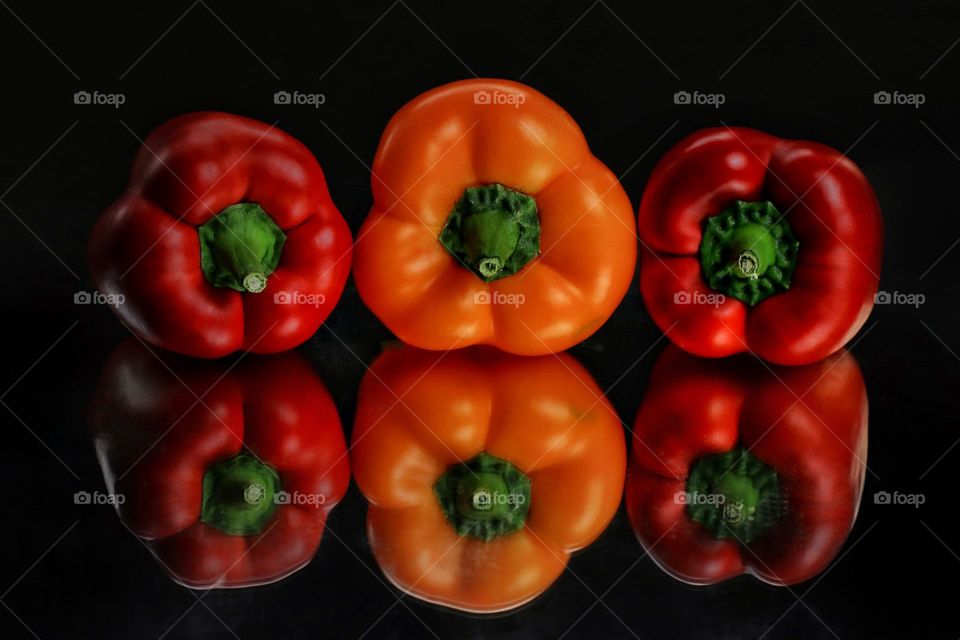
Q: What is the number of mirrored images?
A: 3